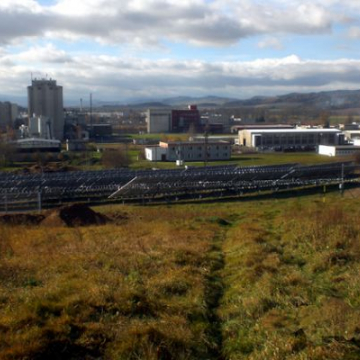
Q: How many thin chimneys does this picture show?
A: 2